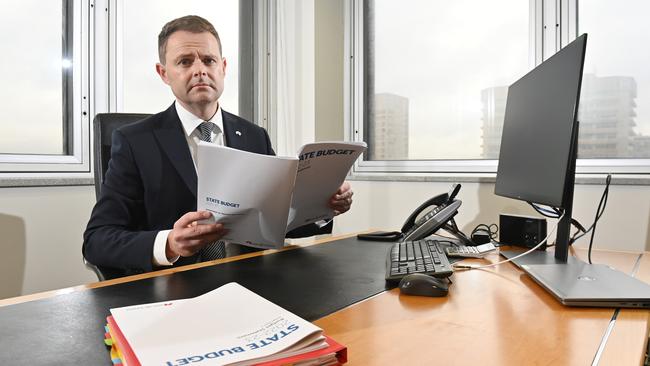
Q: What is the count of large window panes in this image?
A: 4